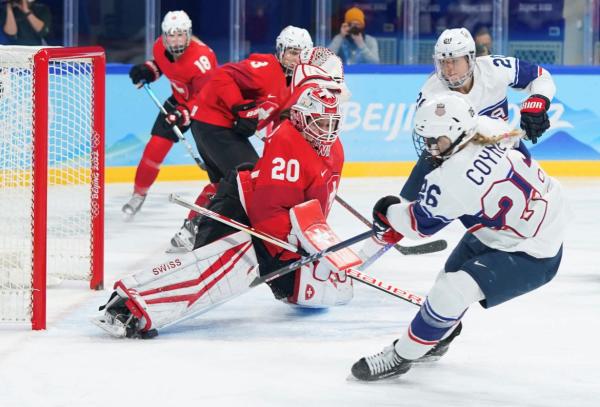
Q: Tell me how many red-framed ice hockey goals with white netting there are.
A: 1